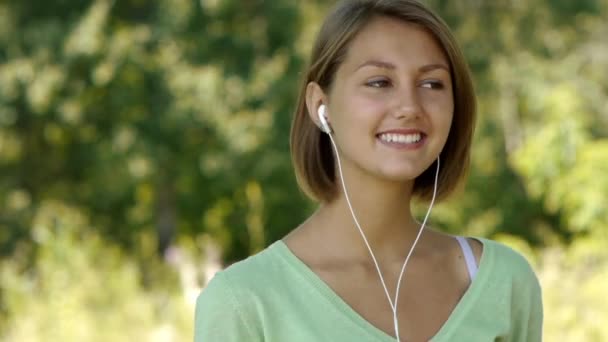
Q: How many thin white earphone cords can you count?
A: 2